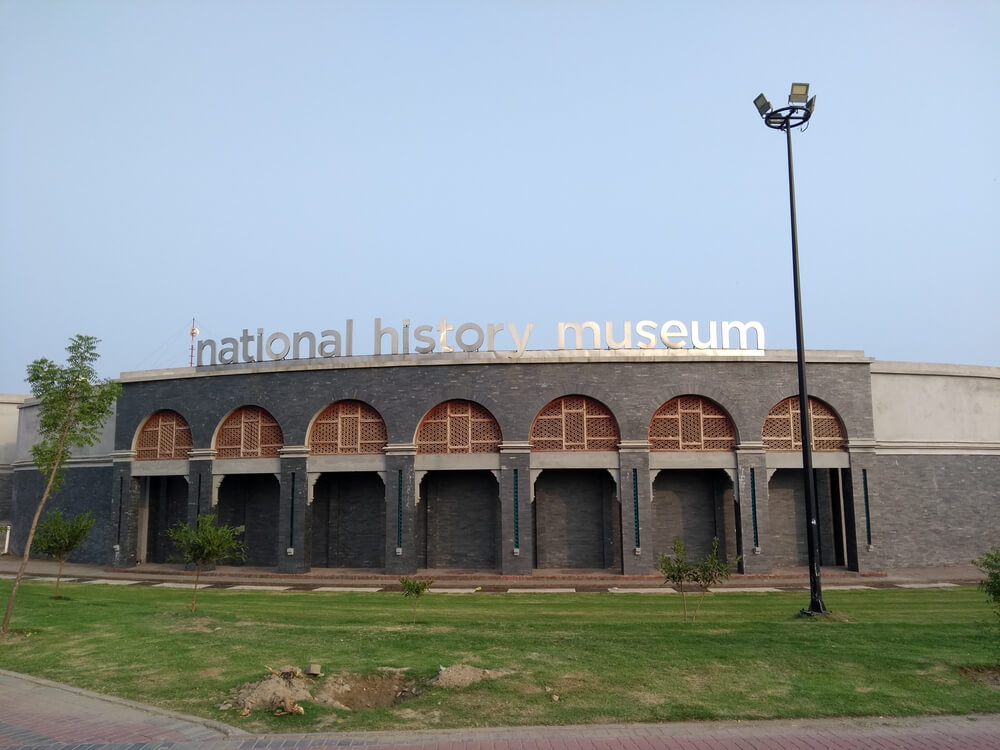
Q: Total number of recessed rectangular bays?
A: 7